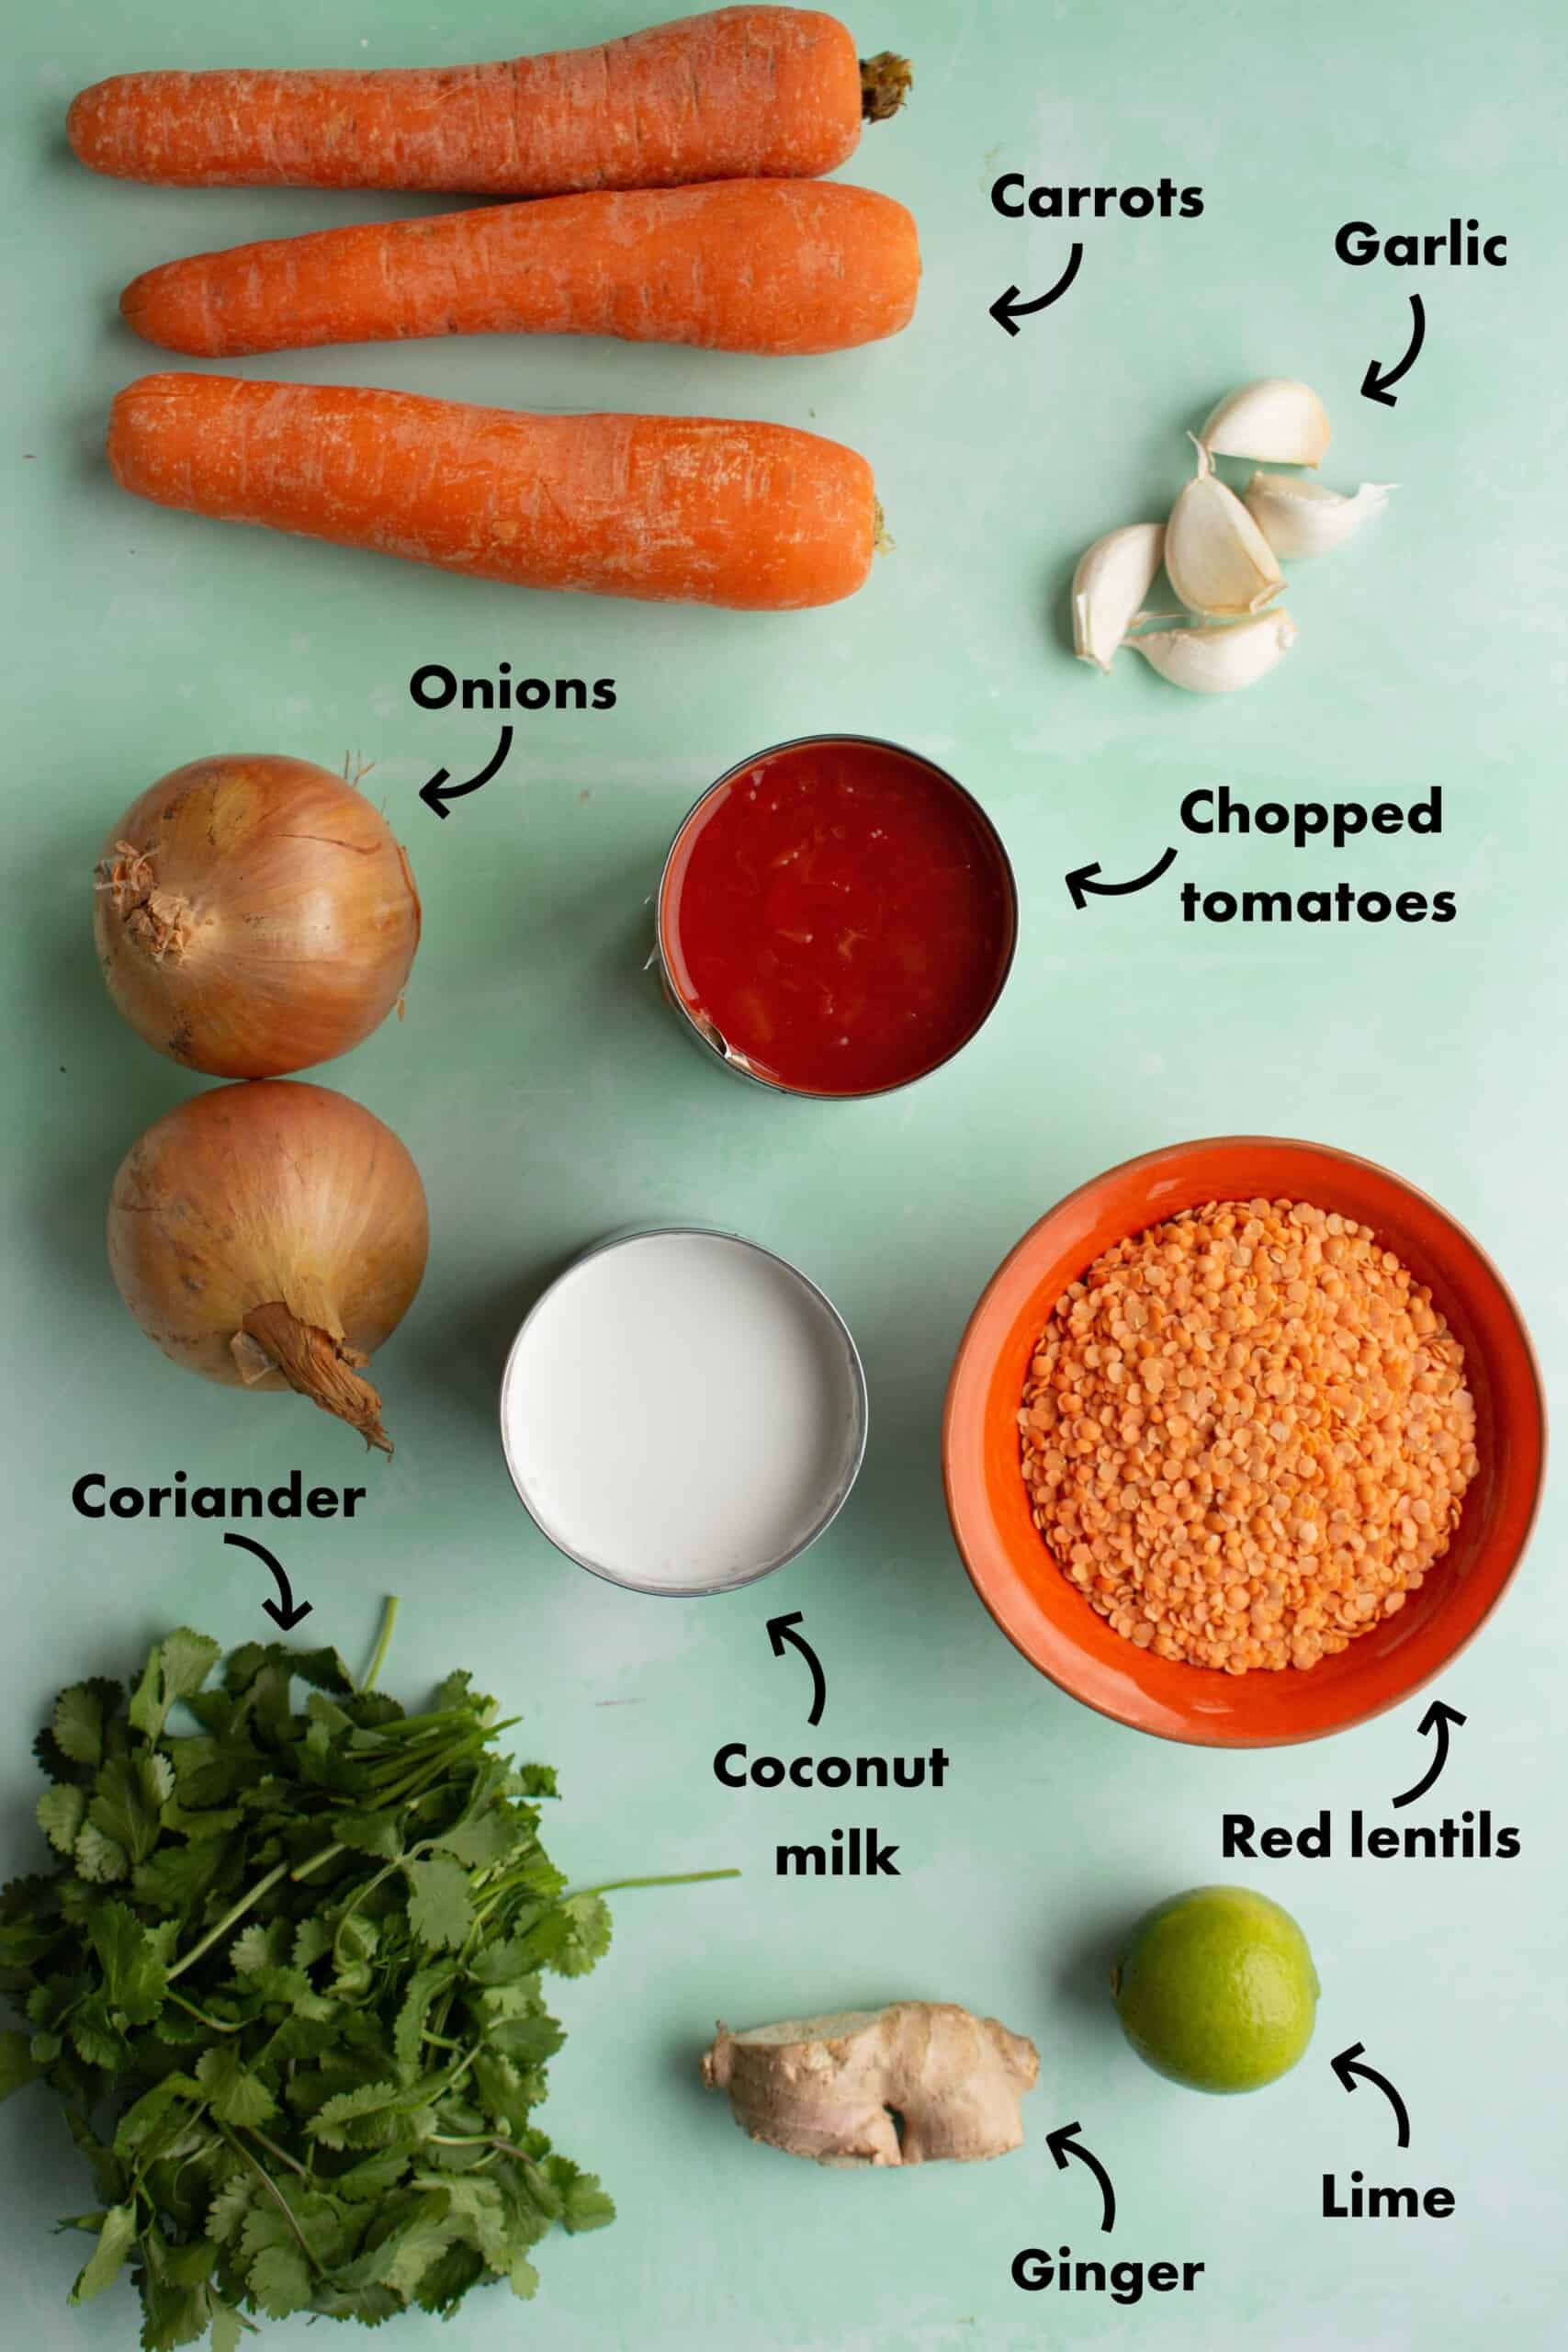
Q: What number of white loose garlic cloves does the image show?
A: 5